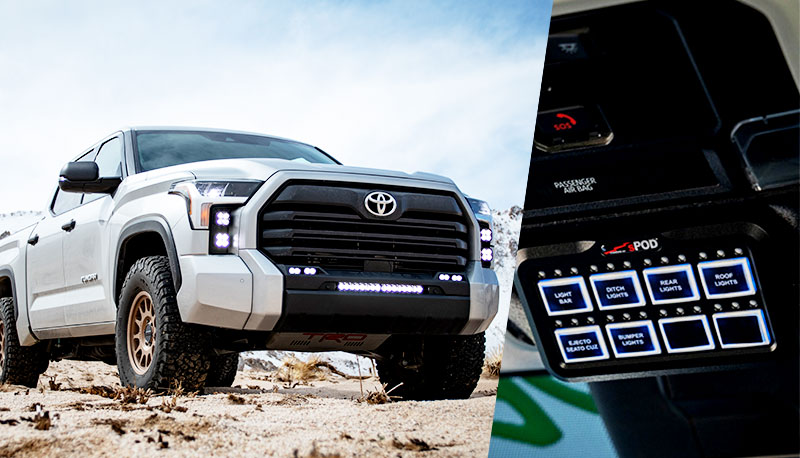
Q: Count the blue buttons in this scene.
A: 8